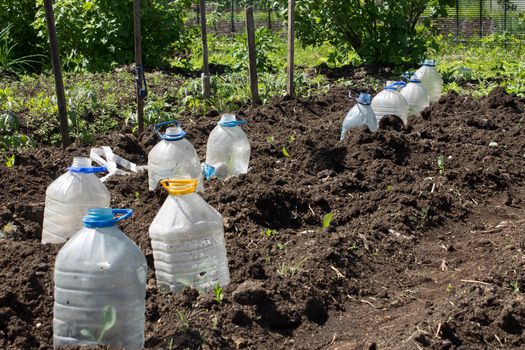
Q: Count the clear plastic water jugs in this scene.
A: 9